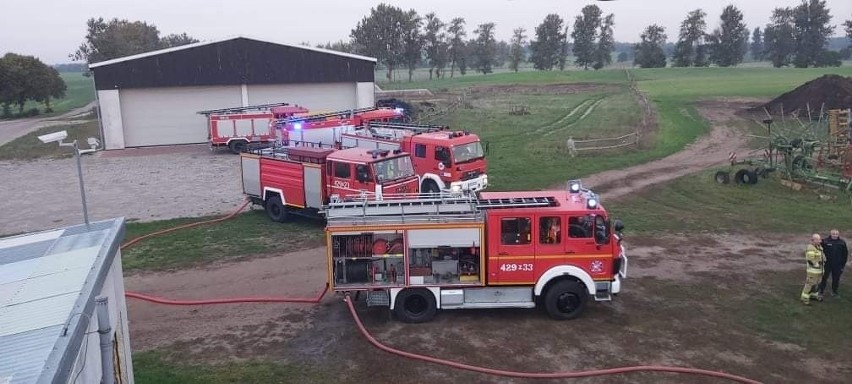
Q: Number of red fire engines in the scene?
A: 5